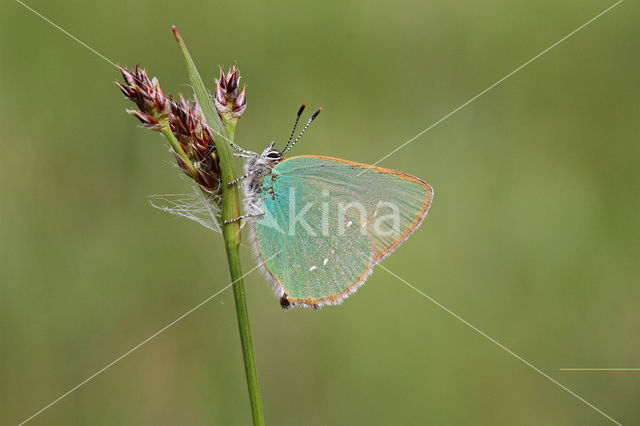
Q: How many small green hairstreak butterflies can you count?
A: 1